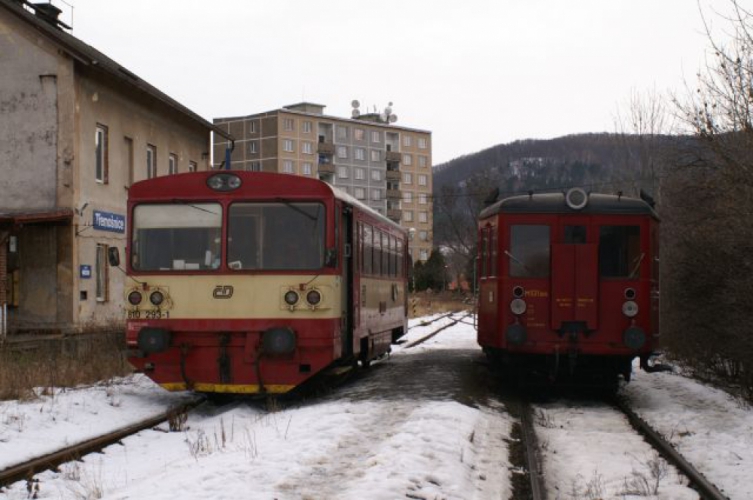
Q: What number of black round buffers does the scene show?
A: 4